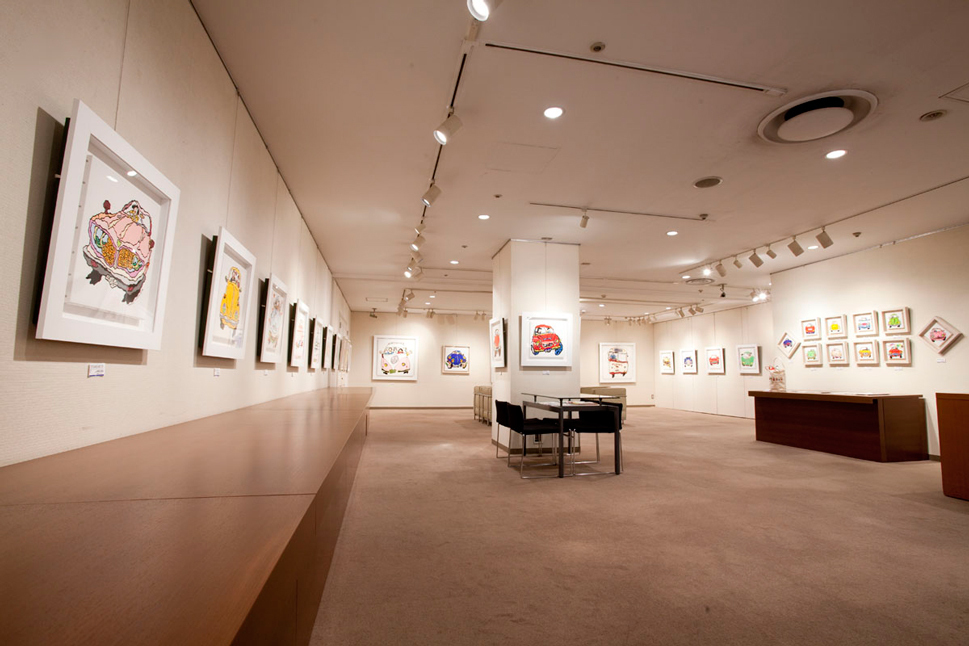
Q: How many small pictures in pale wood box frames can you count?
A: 10